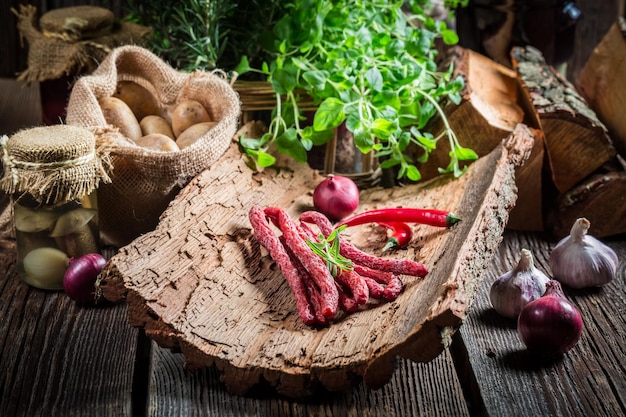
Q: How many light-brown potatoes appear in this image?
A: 6